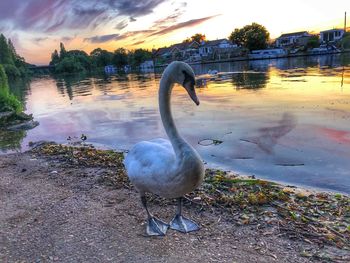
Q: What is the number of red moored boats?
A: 0